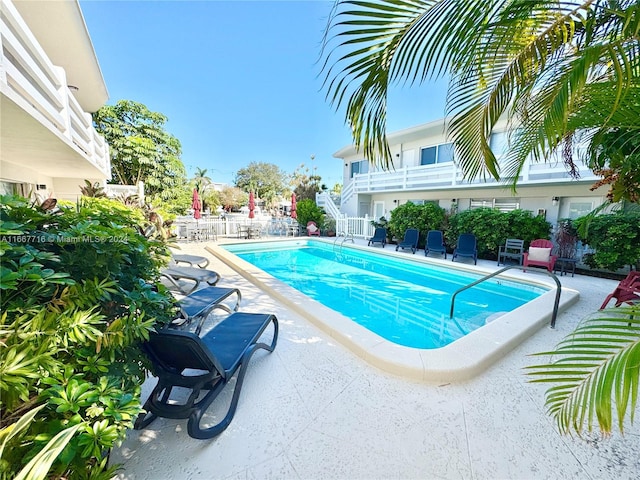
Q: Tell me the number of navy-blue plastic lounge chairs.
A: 6